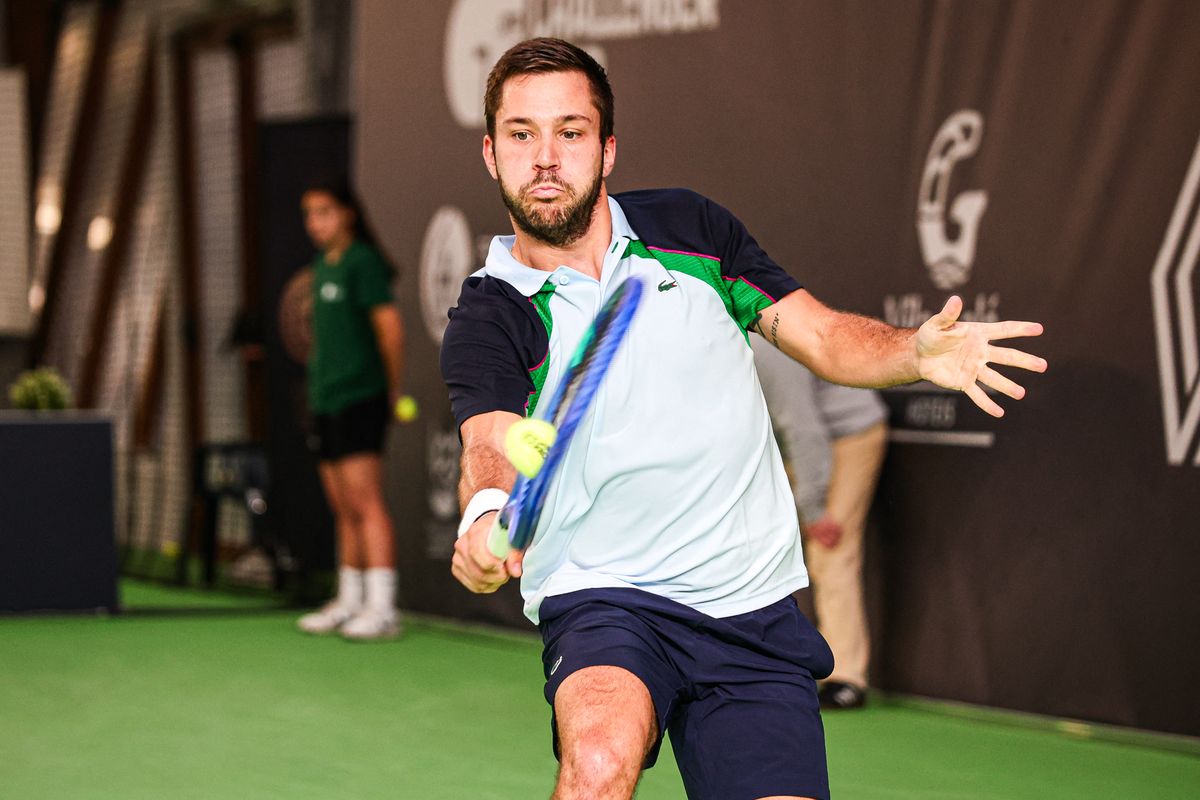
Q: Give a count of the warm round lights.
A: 2